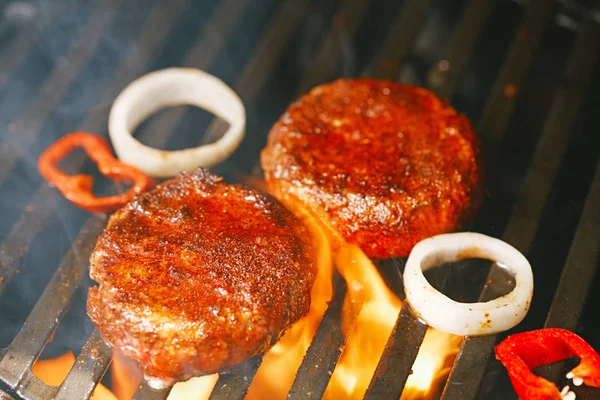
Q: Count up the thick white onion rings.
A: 2